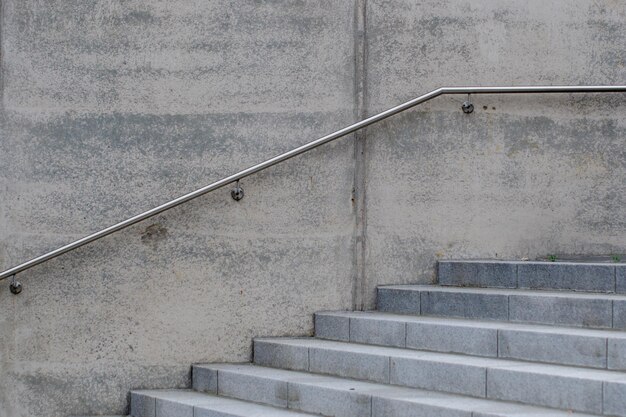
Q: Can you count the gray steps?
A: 6